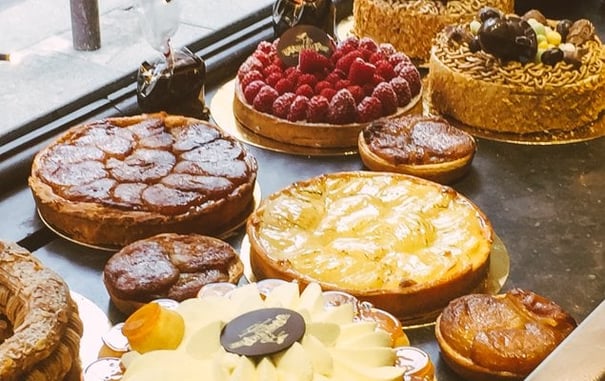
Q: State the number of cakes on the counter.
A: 10